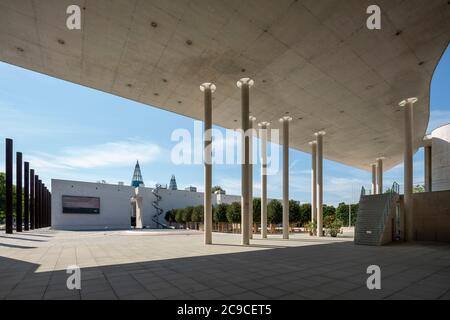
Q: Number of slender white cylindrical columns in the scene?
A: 11